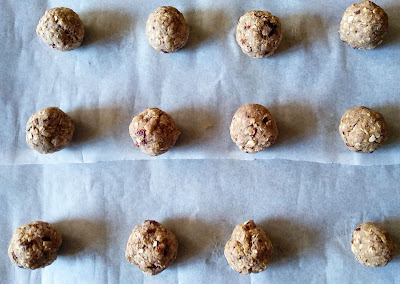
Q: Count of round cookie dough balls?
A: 12